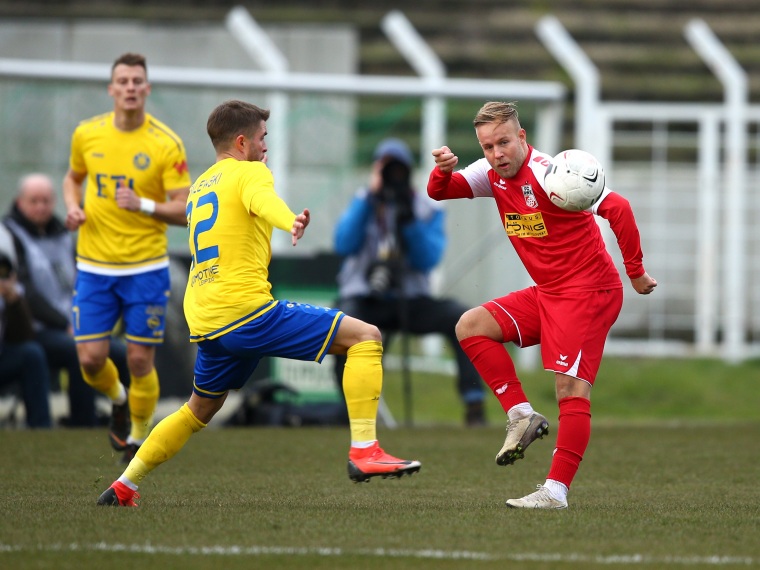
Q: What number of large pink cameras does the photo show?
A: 0